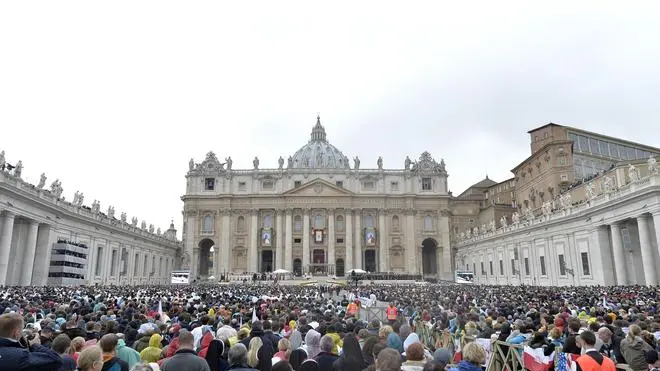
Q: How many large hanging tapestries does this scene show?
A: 3